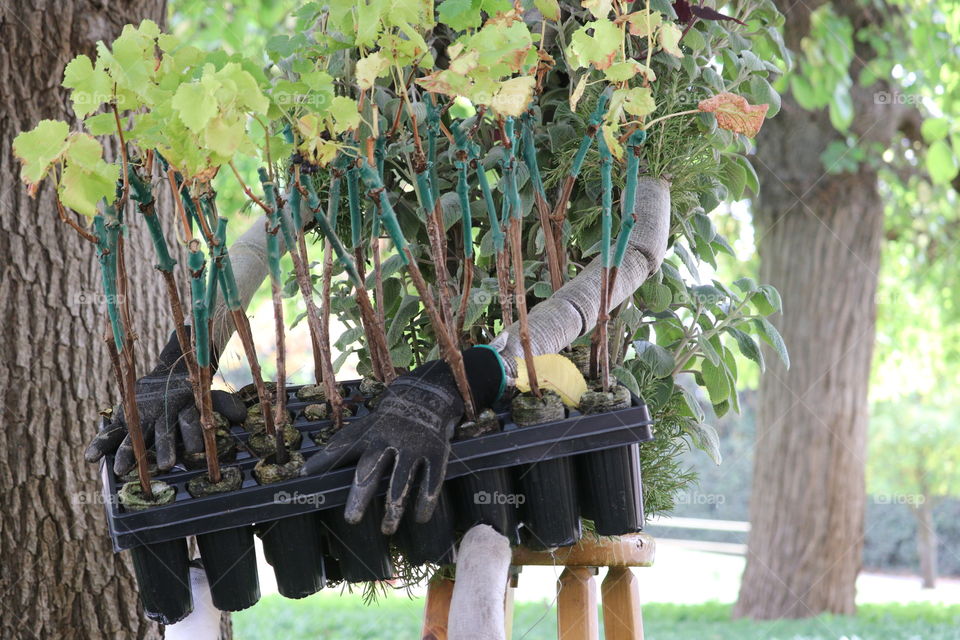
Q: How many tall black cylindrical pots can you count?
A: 8